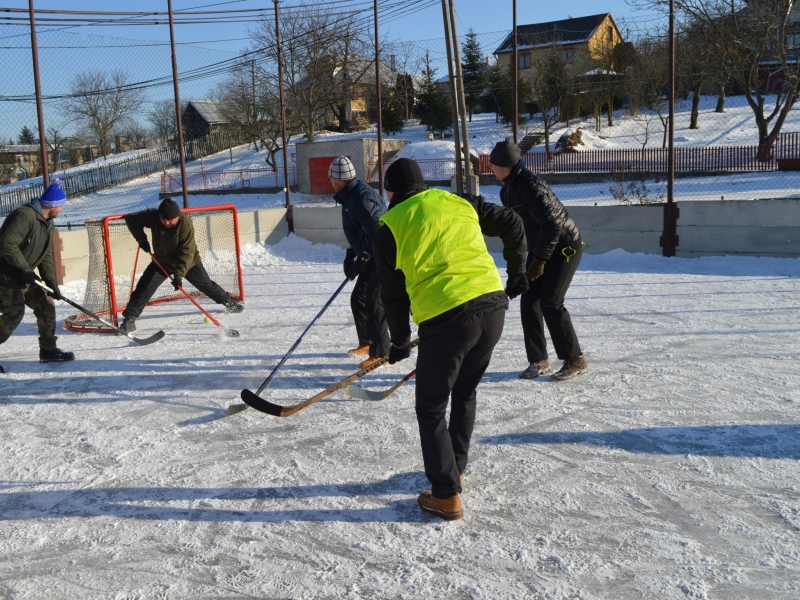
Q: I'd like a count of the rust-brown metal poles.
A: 6